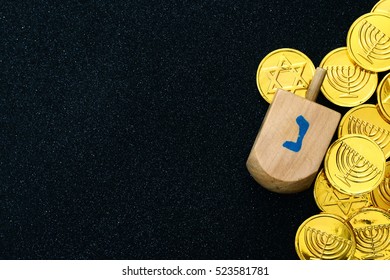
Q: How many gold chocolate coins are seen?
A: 11